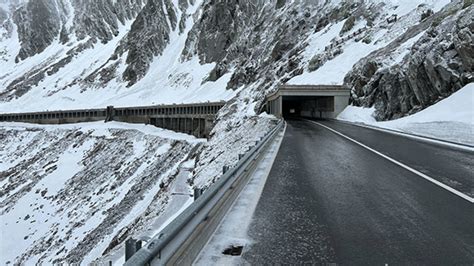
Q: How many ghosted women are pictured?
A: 0